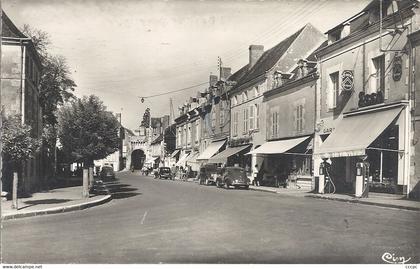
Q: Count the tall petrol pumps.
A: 2